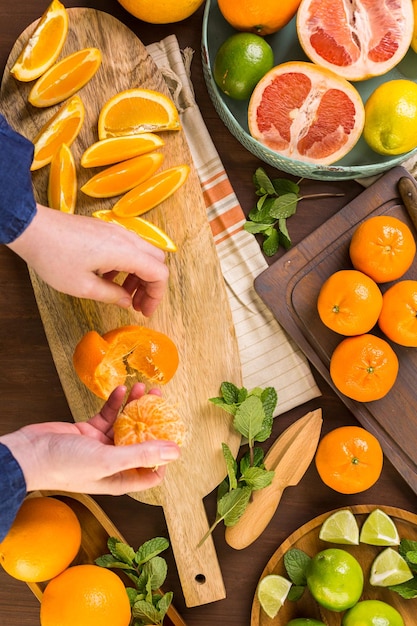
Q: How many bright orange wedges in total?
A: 9